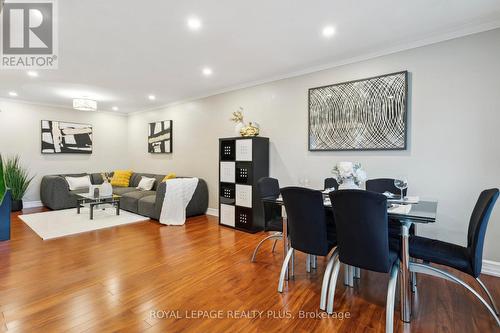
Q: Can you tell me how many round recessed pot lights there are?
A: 7